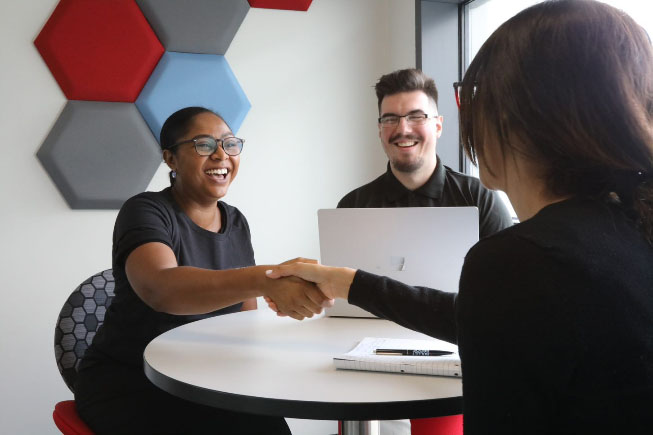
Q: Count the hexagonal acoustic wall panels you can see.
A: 5